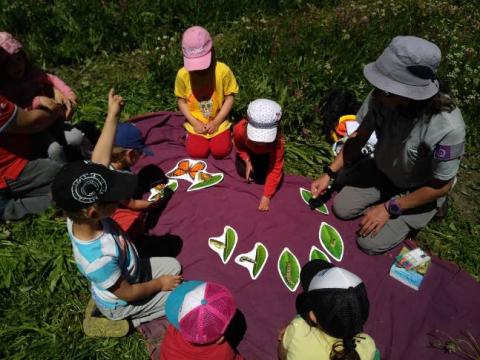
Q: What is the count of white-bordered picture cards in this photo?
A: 9